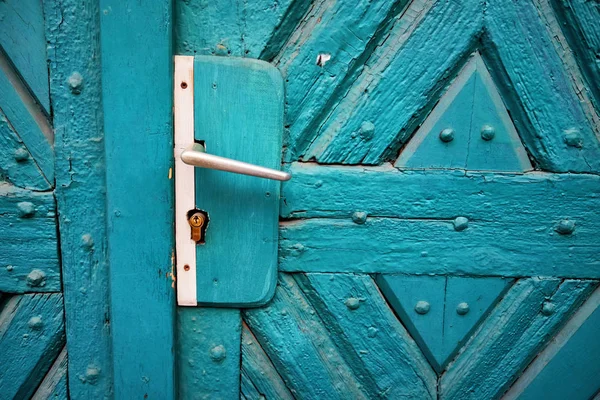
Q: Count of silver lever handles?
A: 1